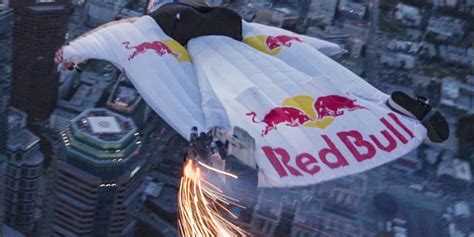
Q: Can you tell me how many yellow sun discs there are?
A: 3